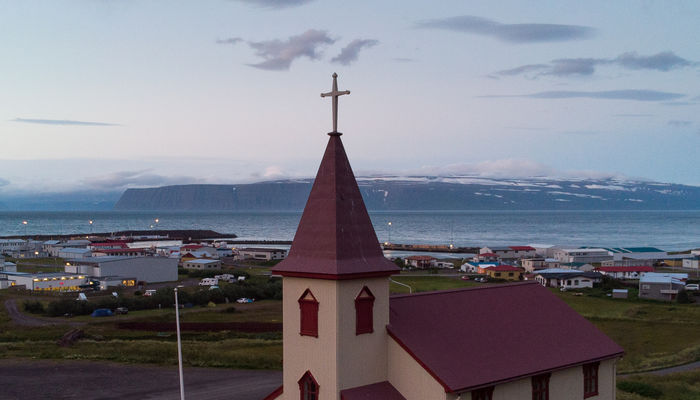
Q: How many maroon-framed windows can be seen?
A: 6